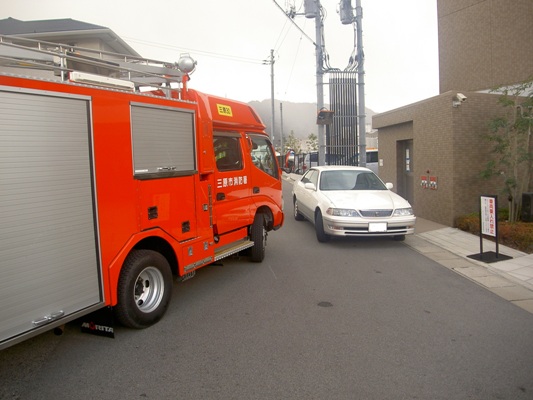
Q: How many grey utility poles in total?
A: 4